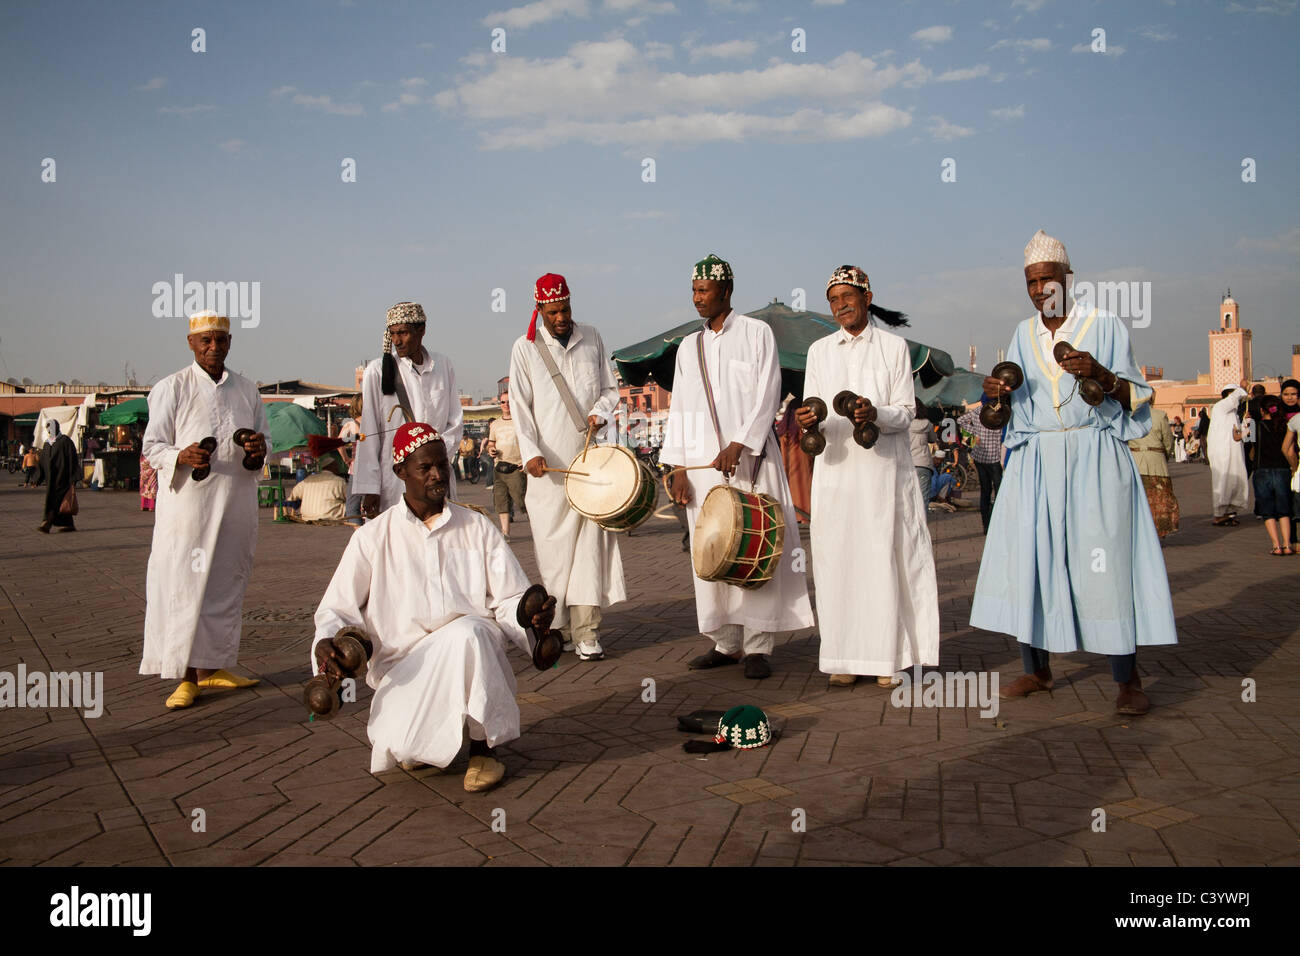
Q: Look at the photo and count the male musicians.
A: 7